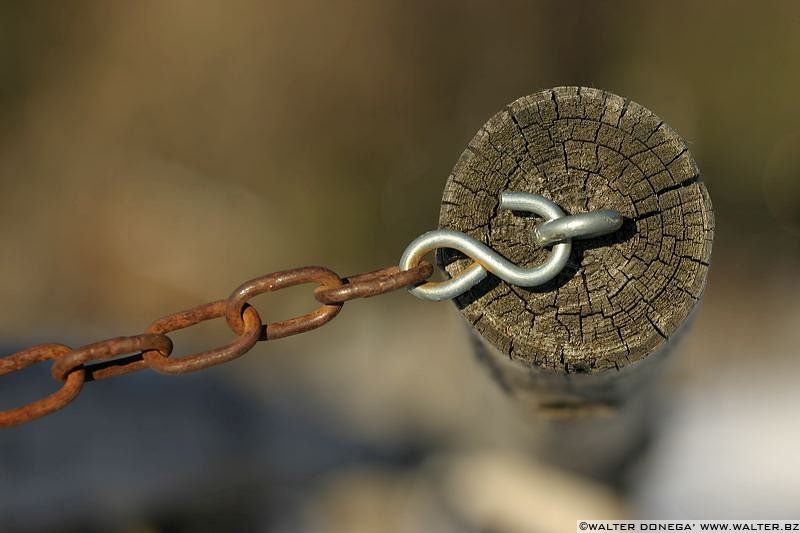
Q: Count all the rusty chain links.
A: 5